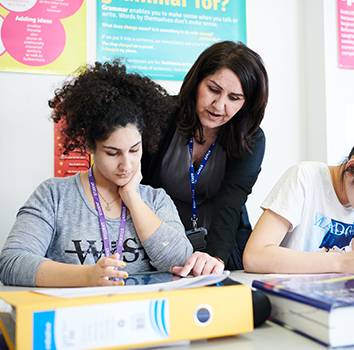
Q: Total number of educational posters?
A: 4